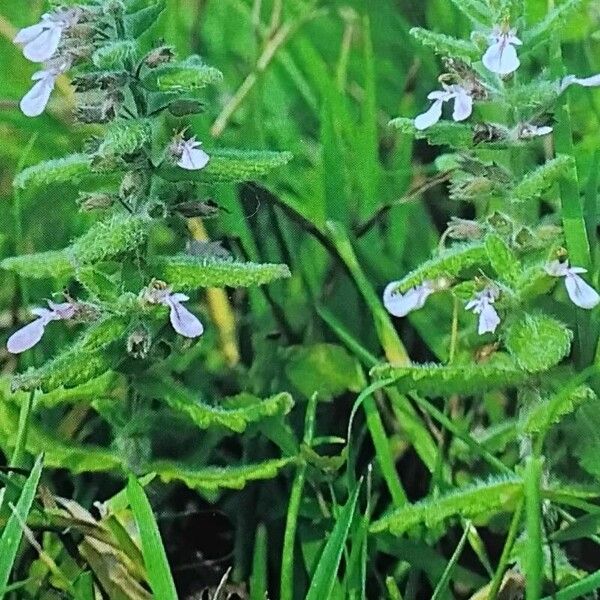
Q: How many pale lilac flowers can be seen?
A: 12